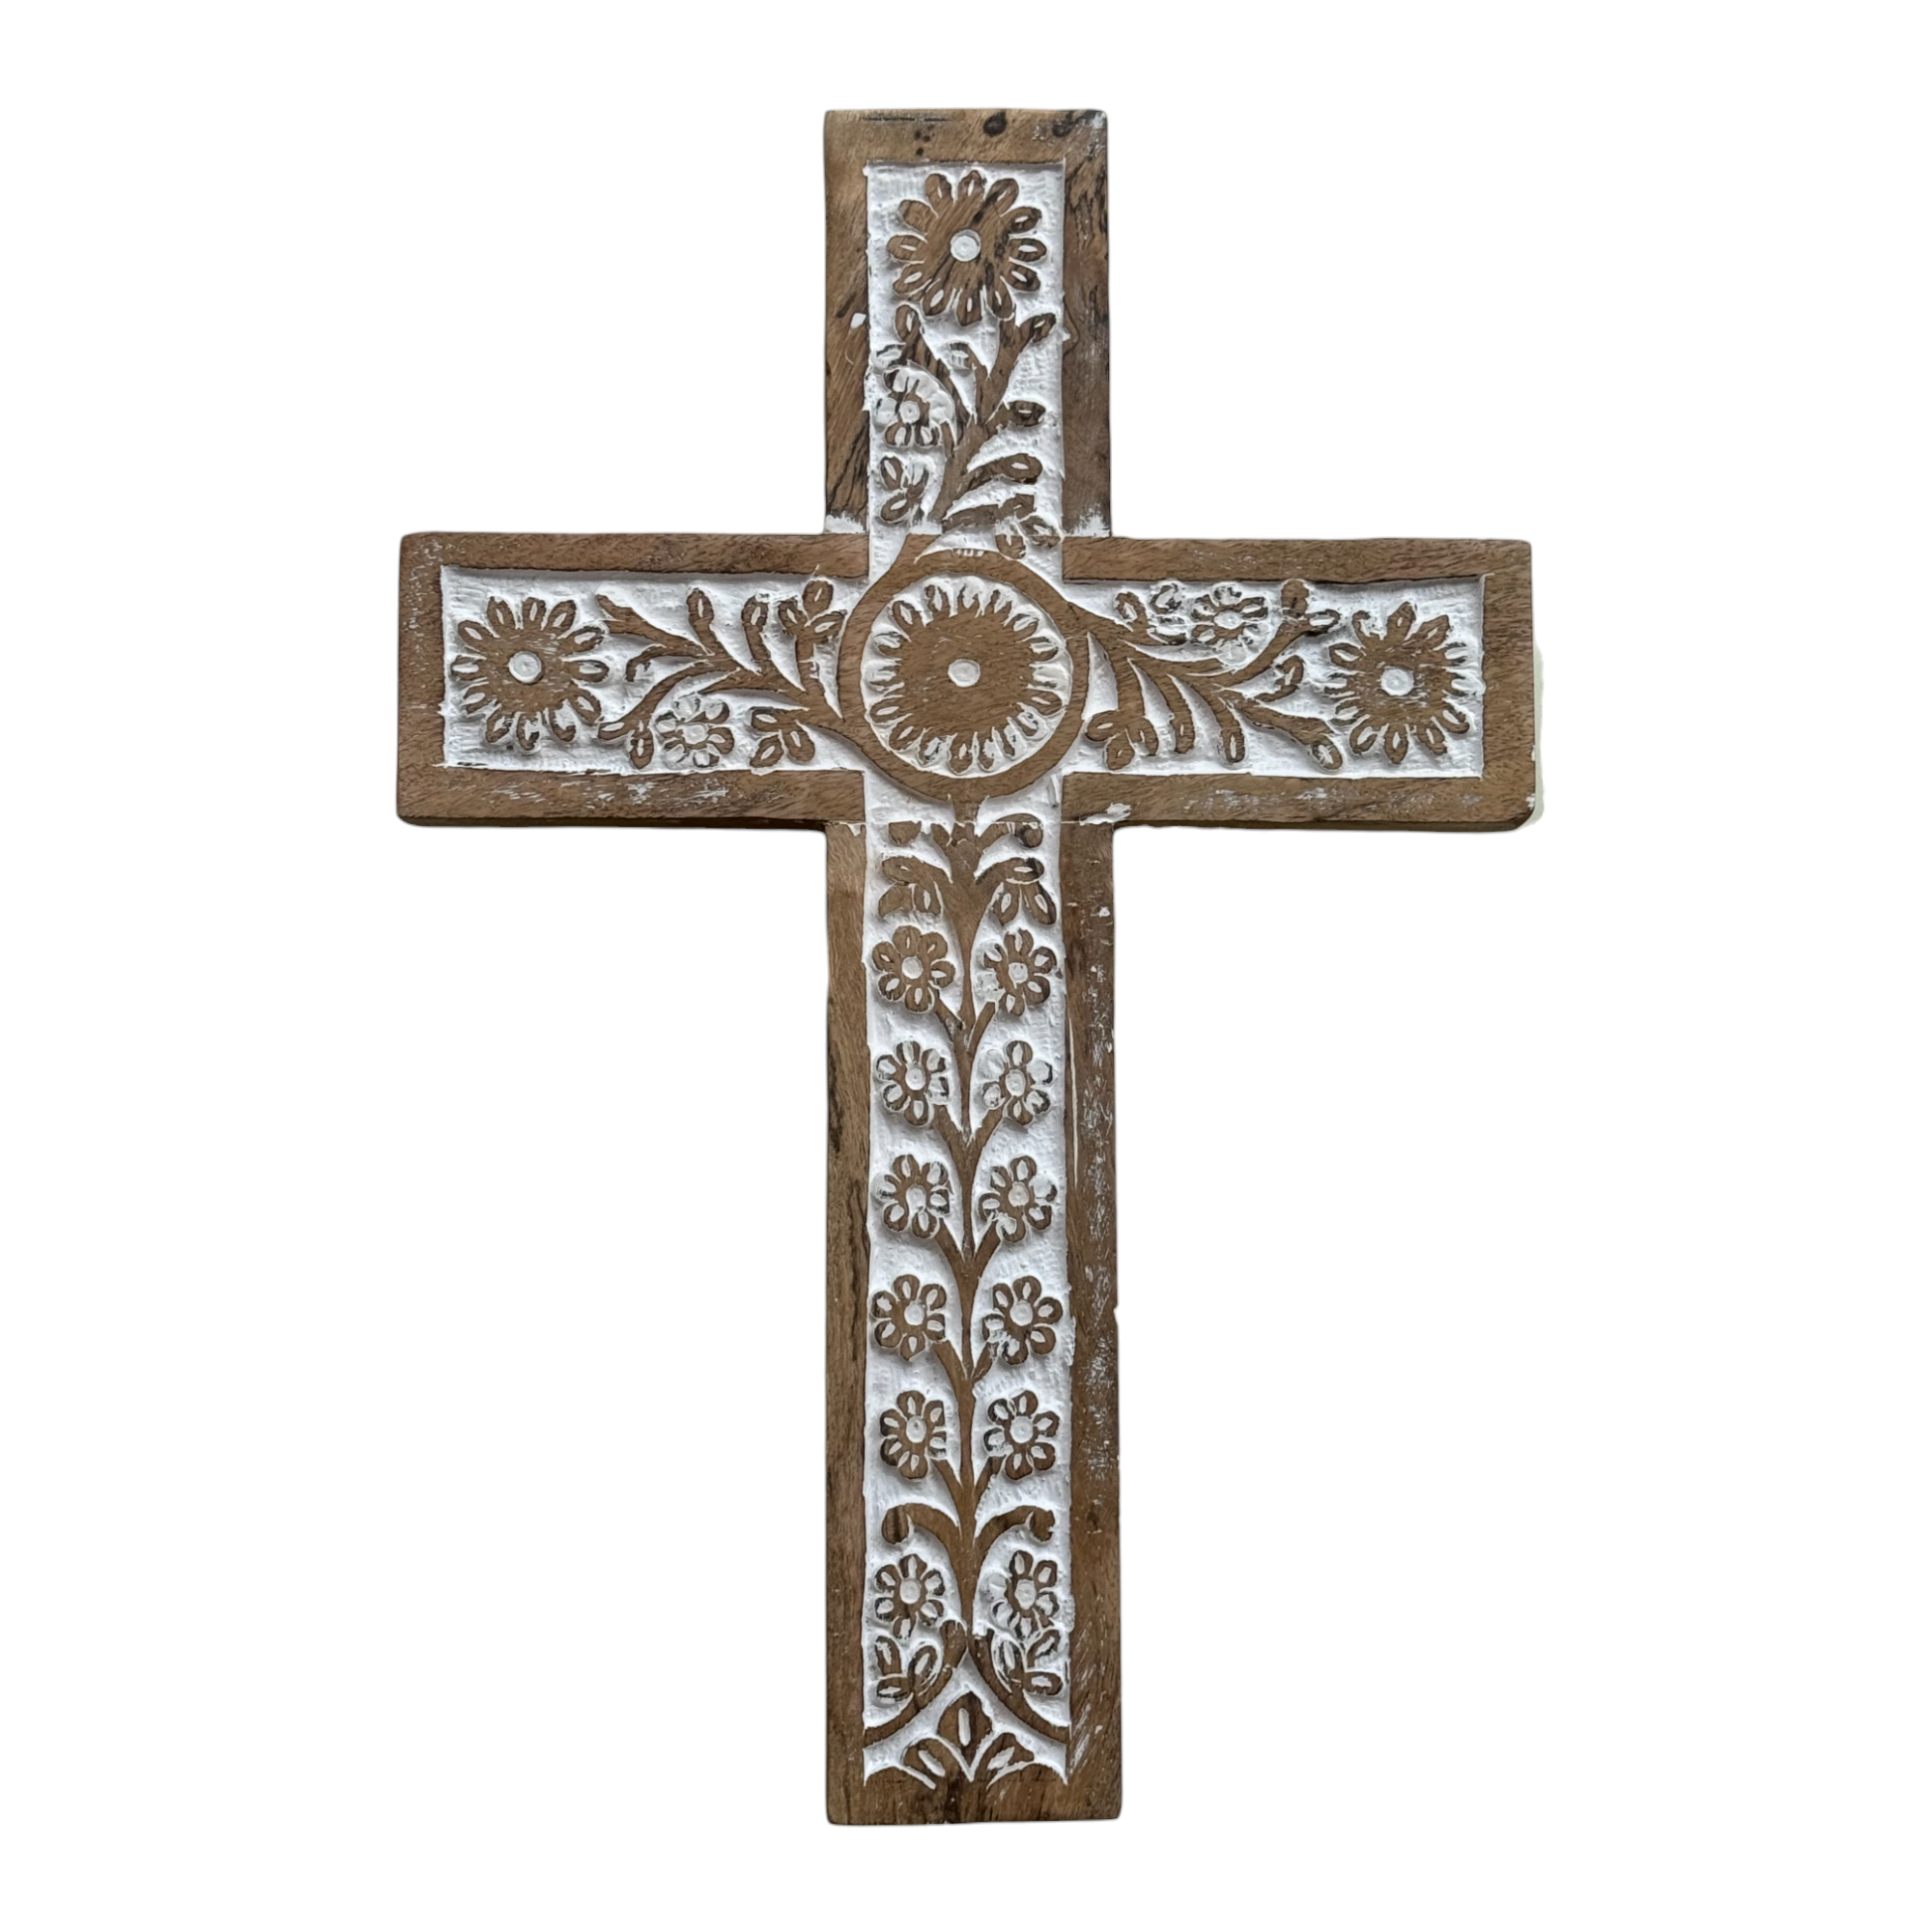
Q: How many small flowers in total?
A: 15